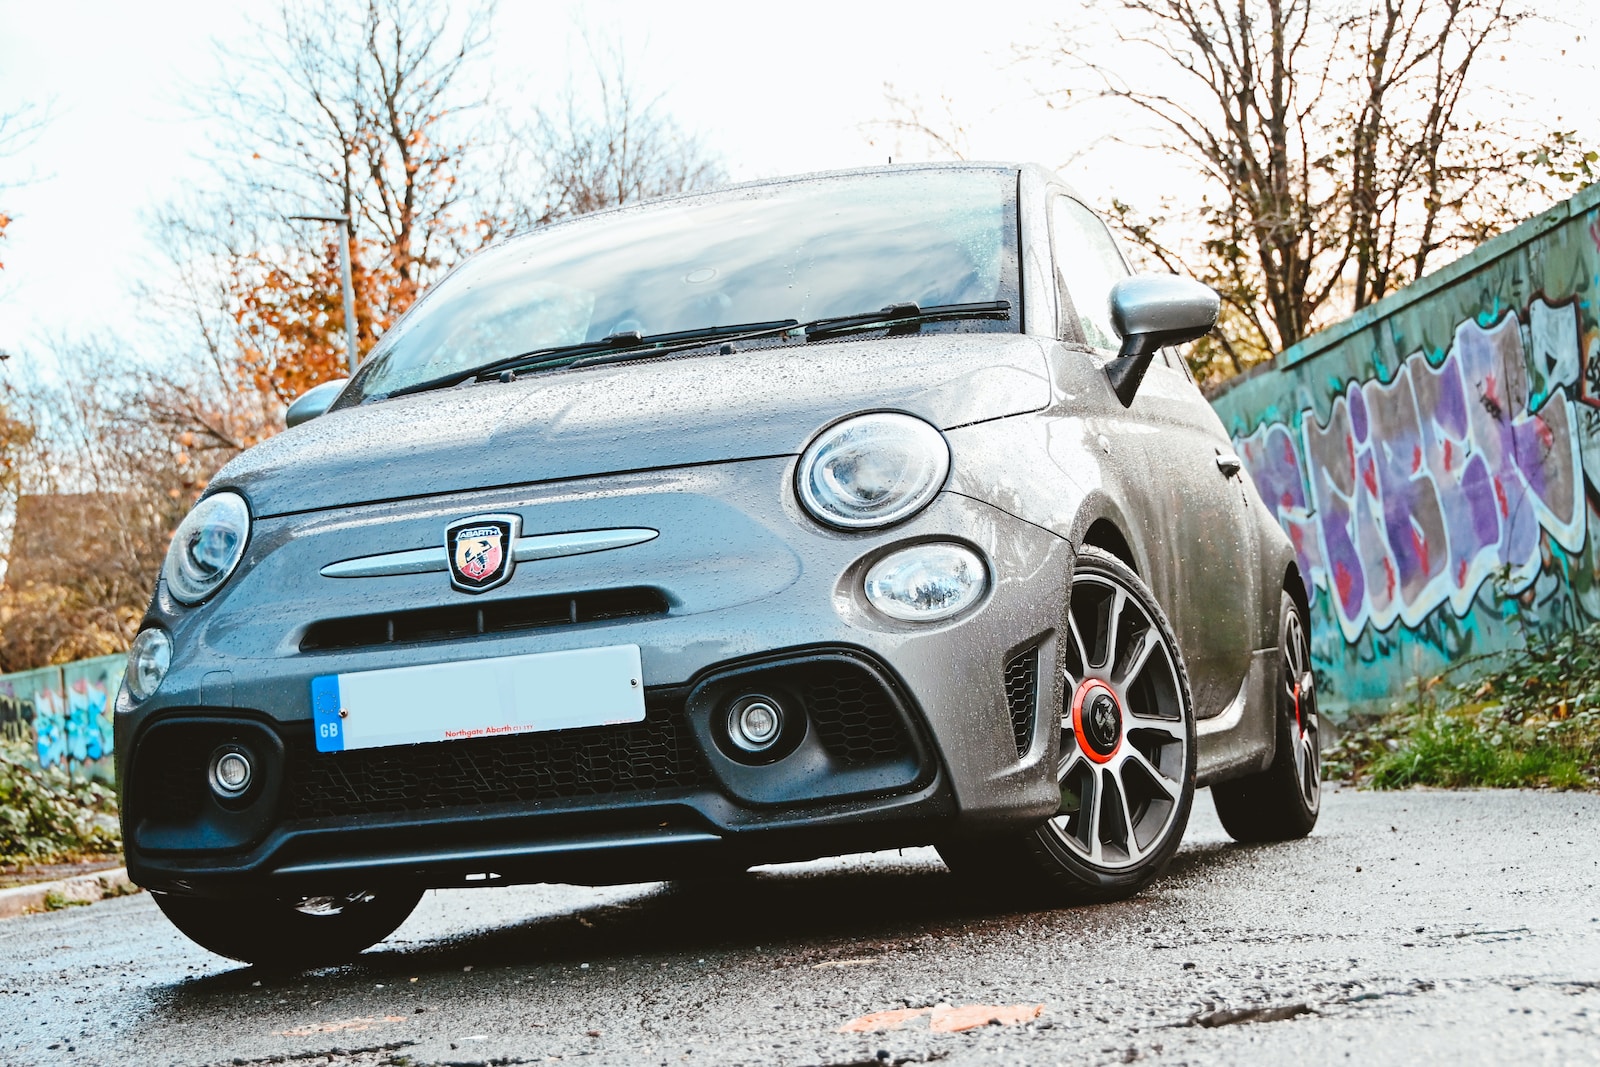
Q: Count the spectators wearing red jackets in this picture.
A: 0